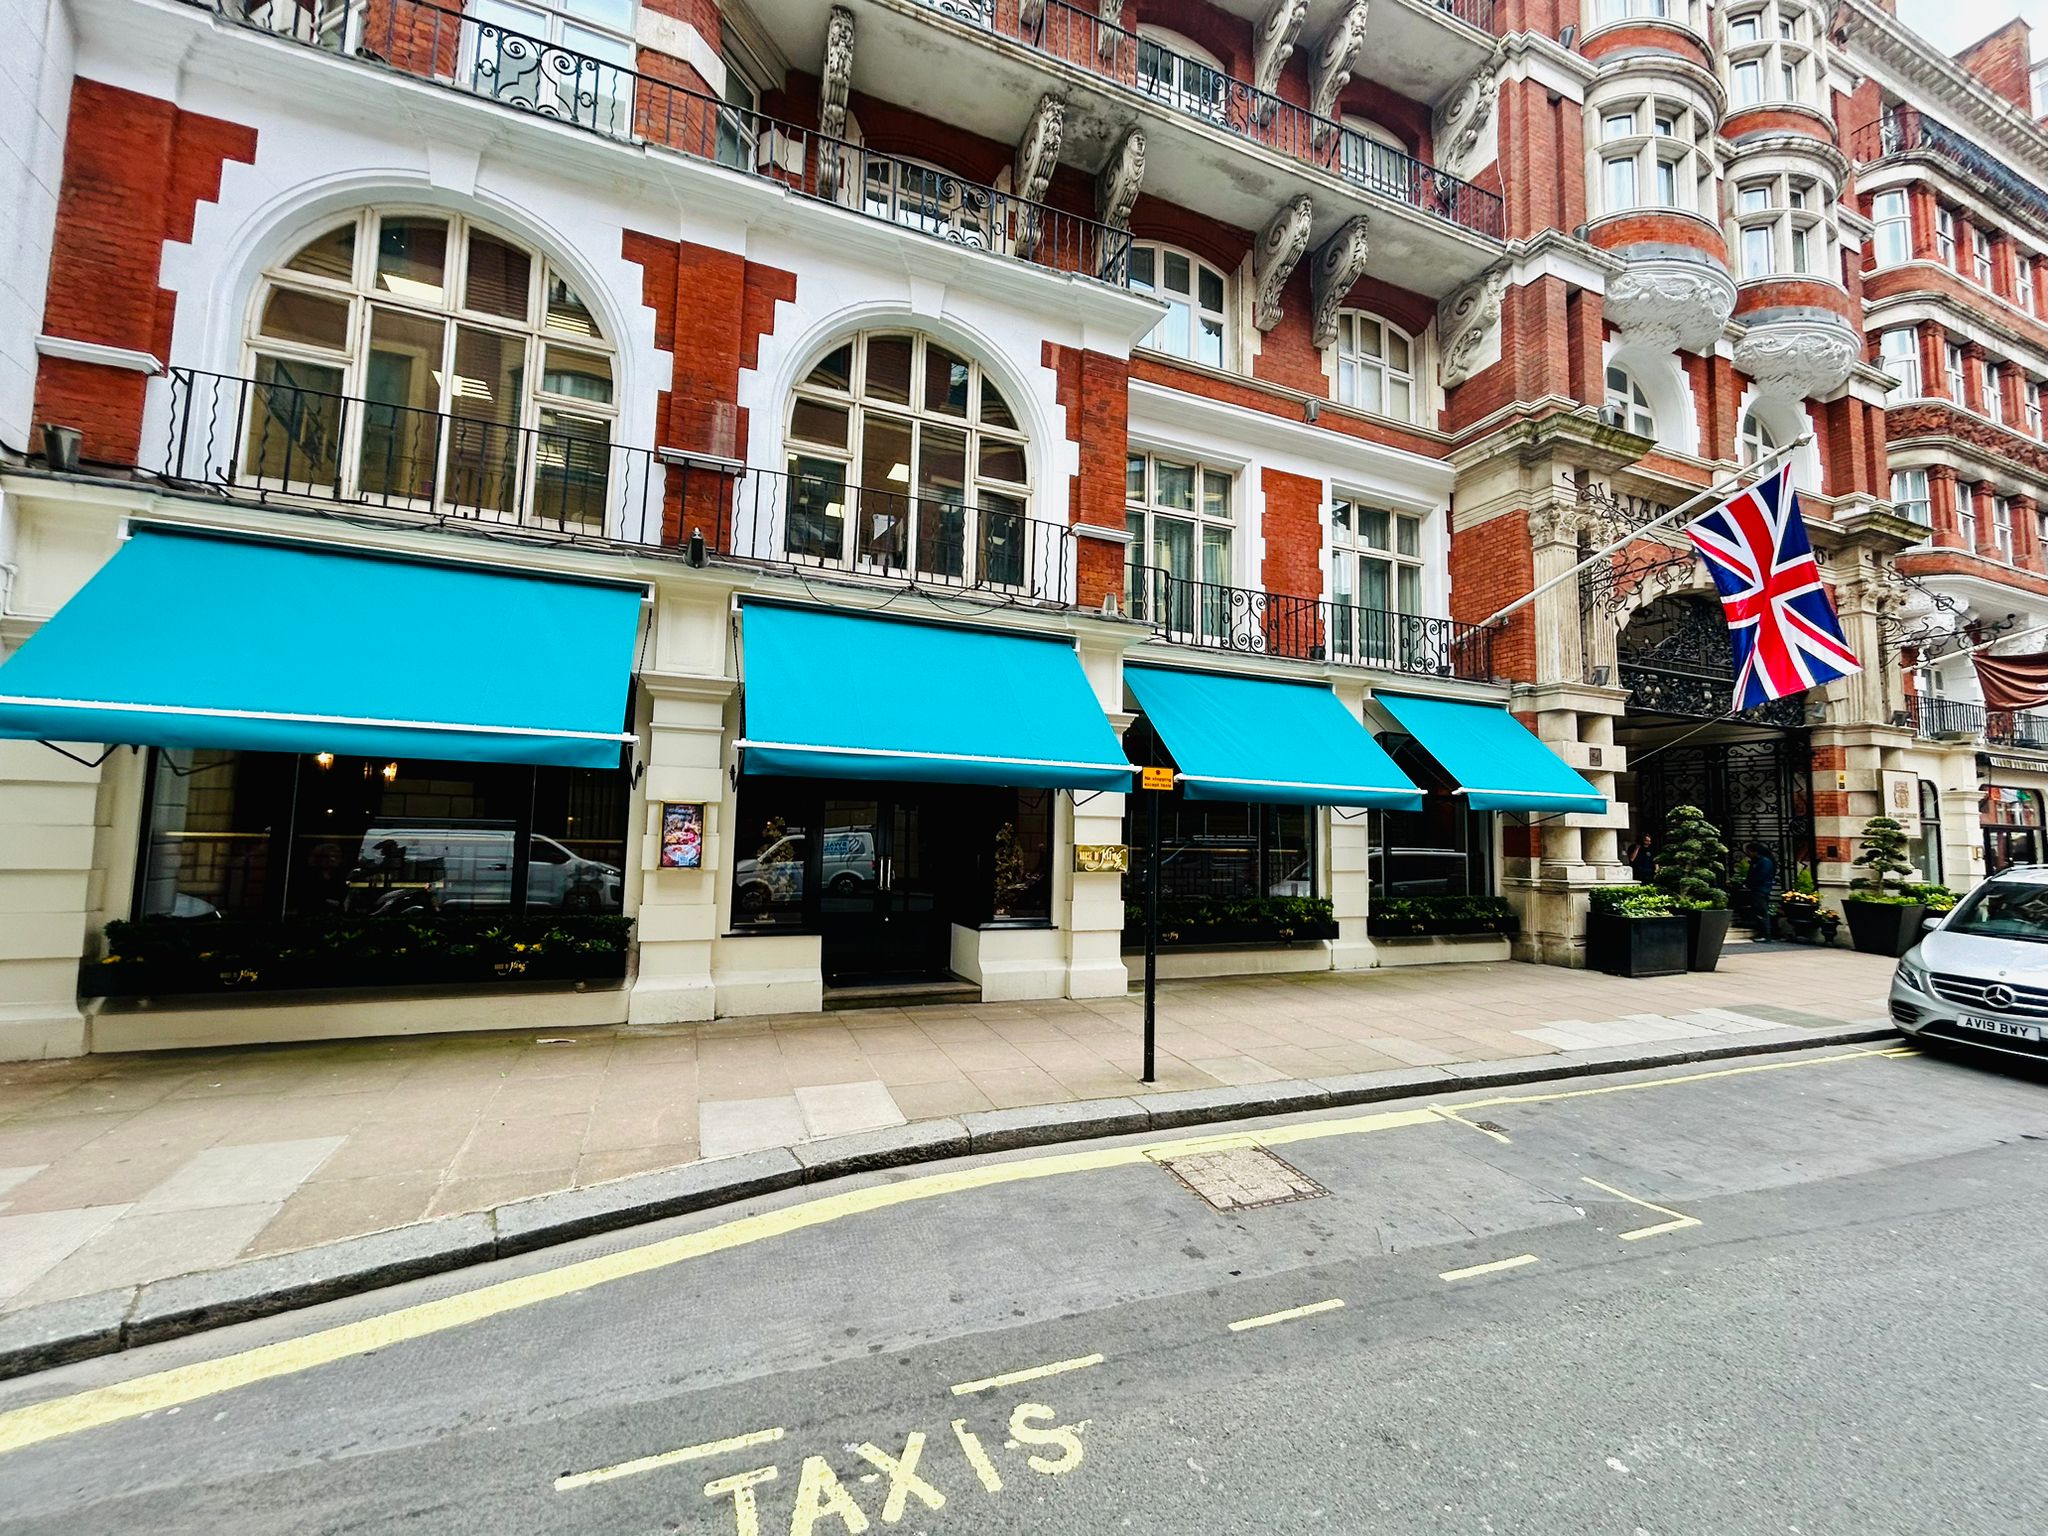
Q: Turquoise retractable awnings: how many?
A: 4